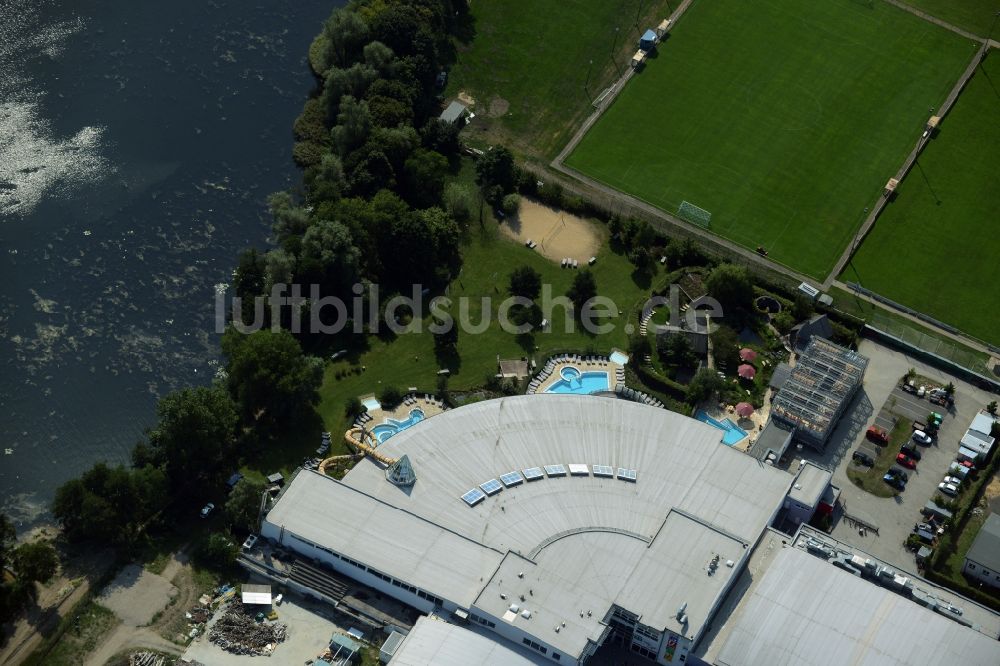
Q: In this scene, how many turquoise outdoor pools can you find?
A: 3